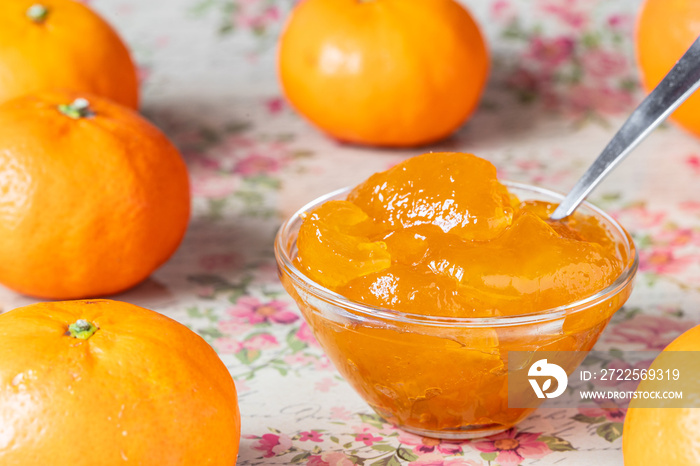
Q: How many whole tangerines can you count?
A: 6